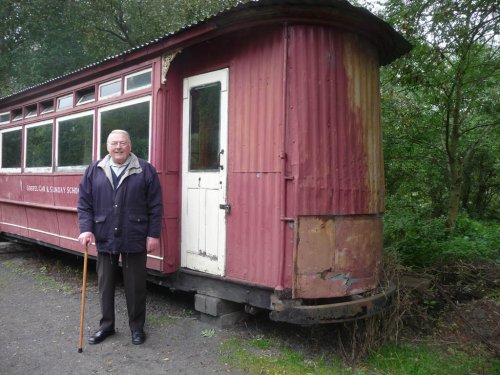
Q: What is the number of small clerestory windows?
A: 8